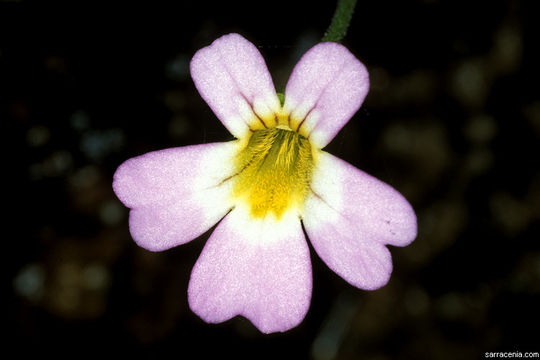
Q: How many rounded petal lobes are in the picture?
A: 5